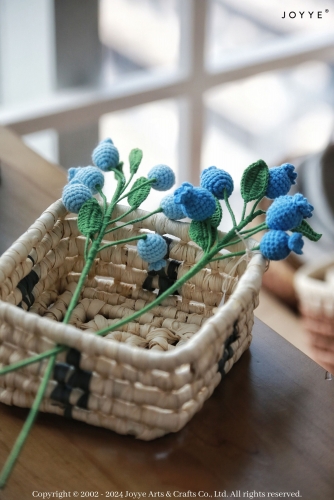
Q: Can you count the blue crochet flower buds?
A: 11